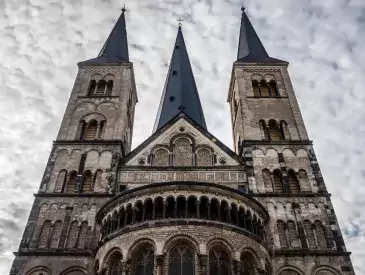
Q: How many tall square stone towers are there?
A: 2